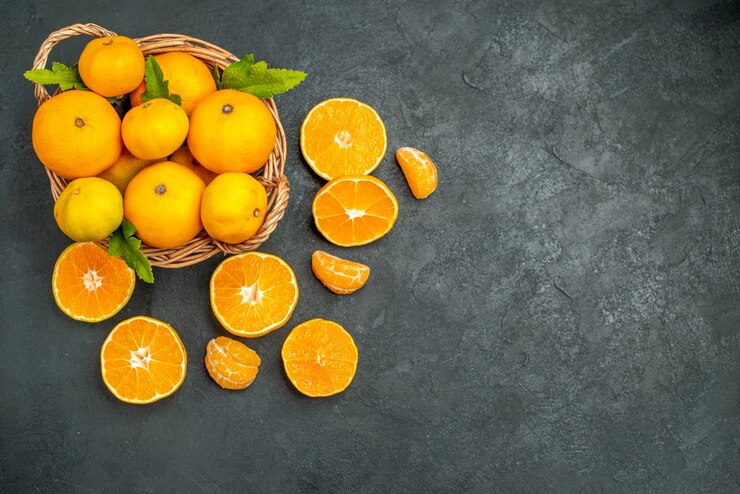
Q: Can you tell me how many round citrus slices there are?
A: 6